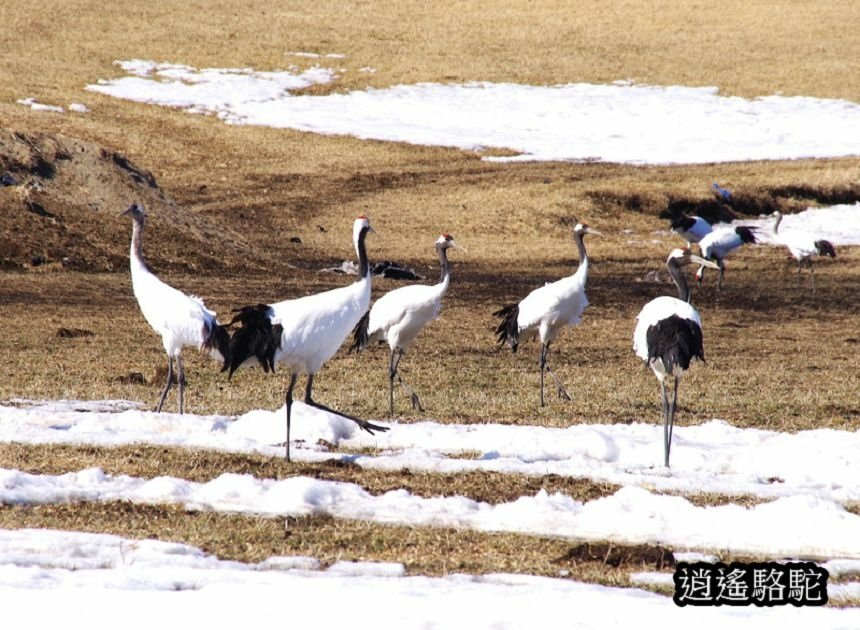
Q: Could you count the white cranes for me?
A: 8